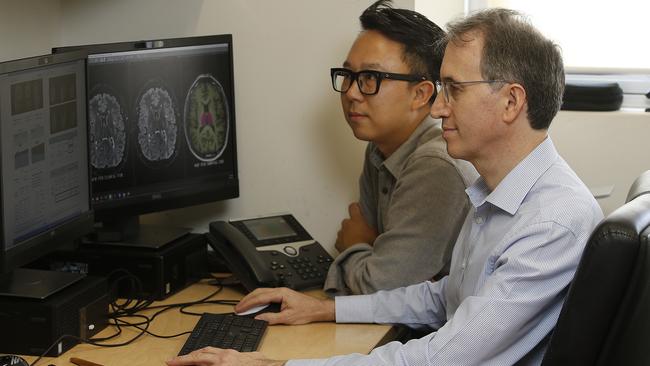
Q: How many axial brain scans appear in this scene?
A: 3